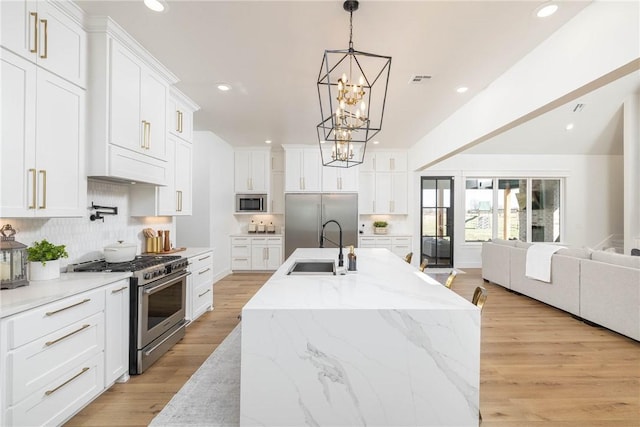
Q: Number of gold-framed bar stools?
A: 4